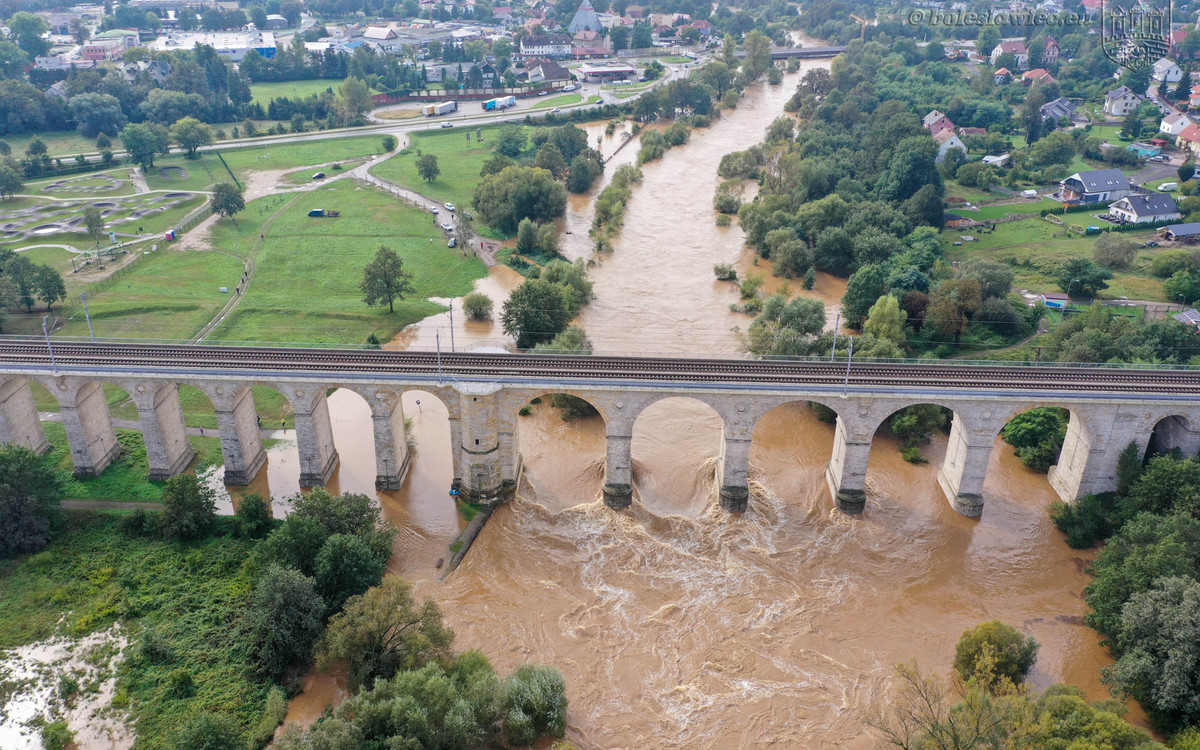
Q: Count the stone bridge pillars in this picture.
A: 12